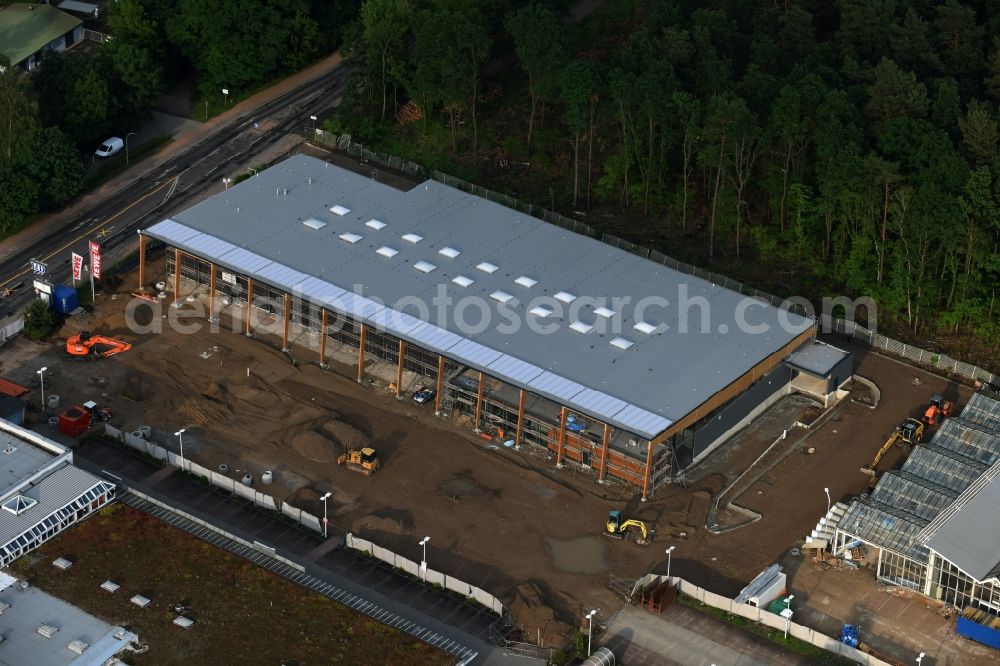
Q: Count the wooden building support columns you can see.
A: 14